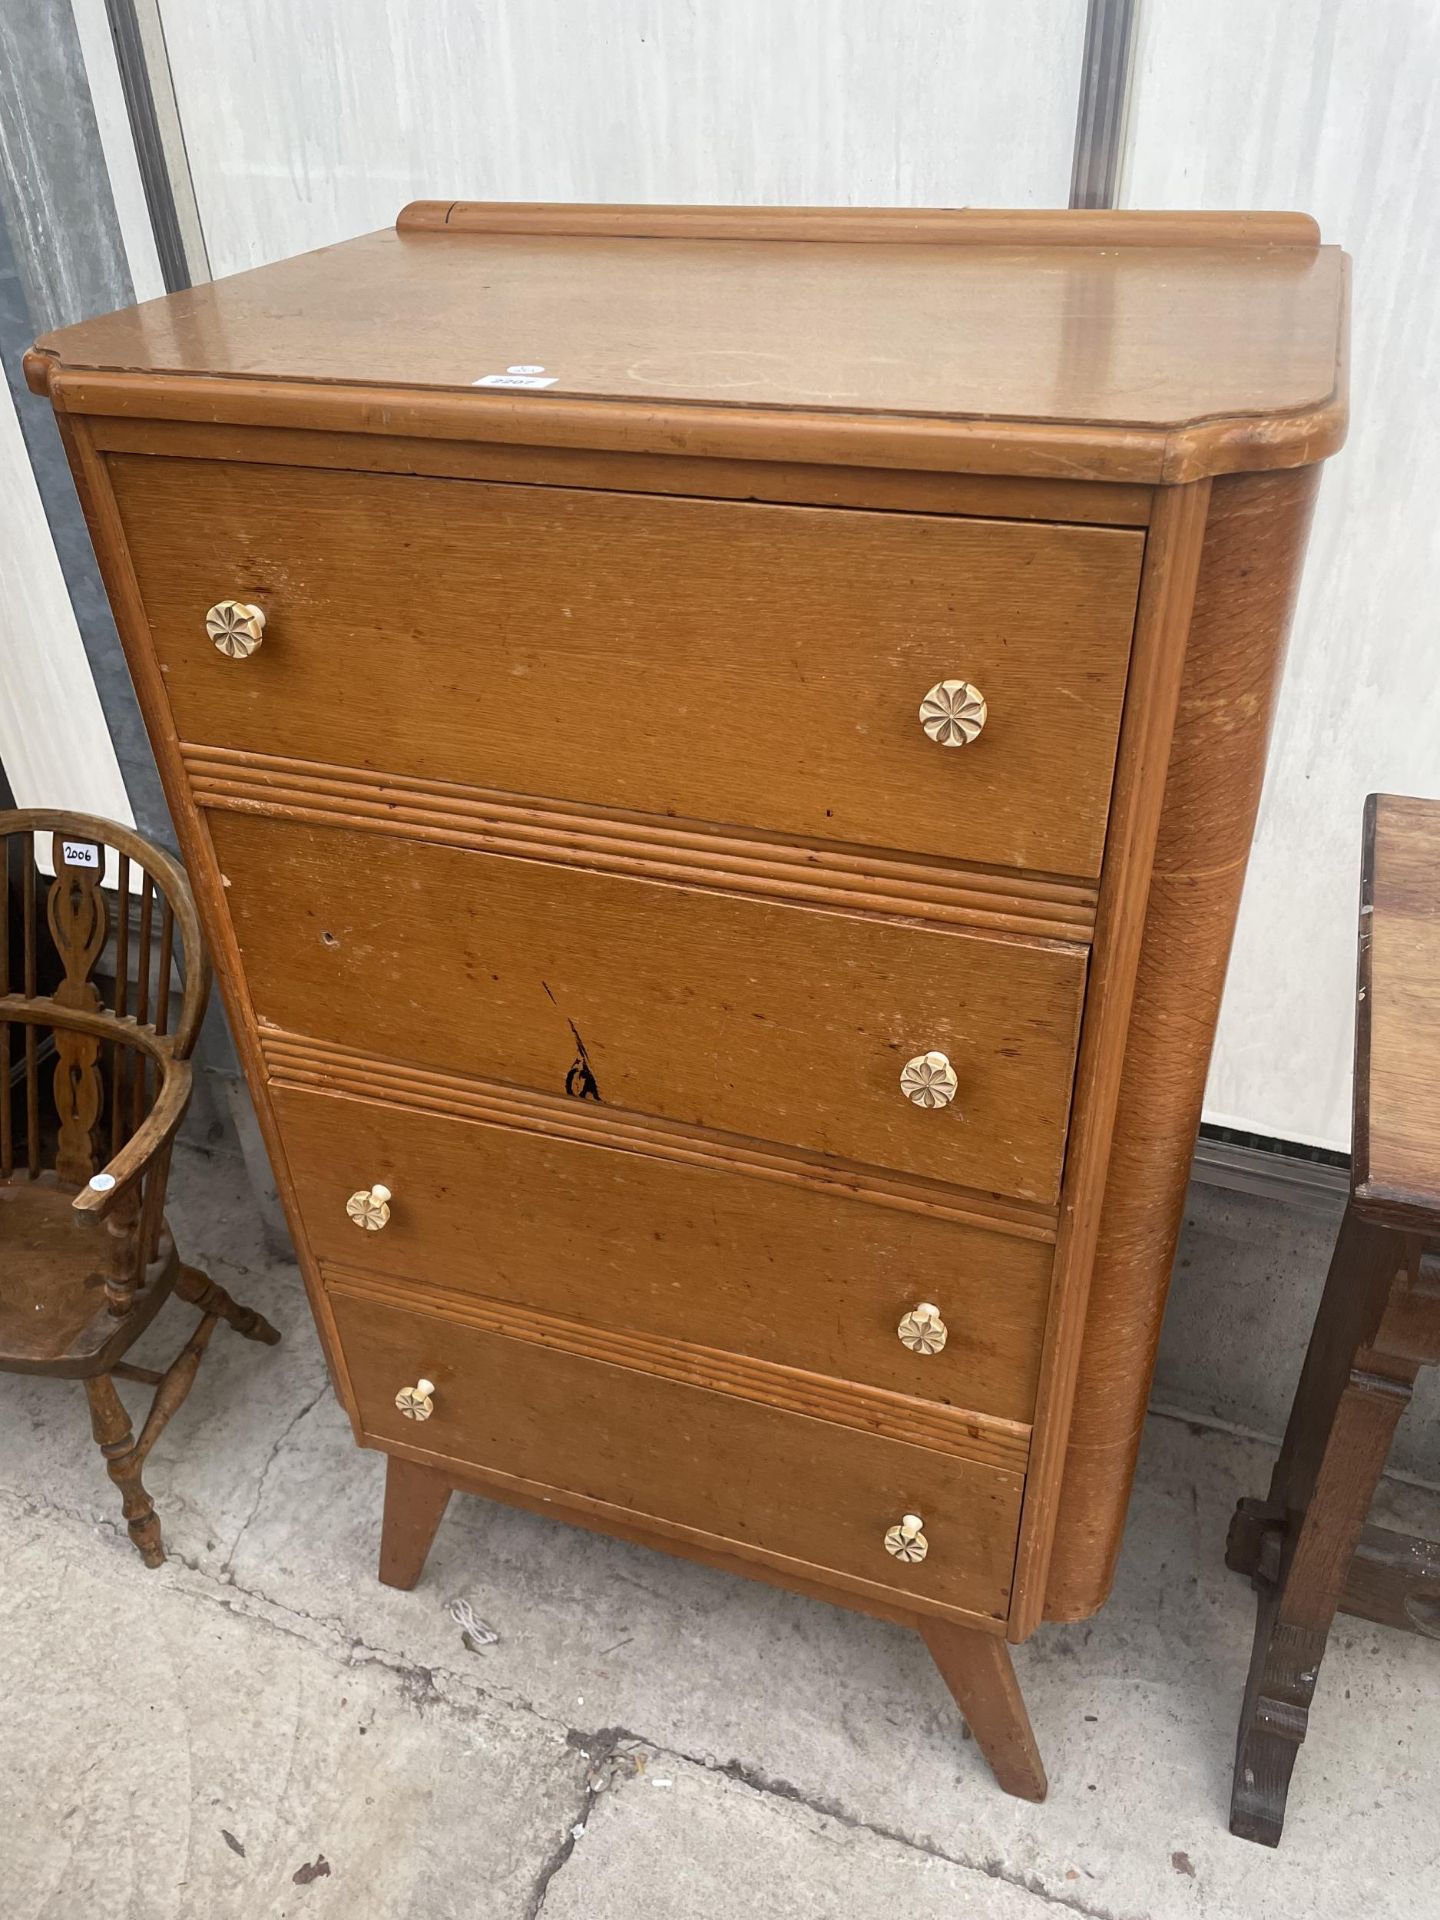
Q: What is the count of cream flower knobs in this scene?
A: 7